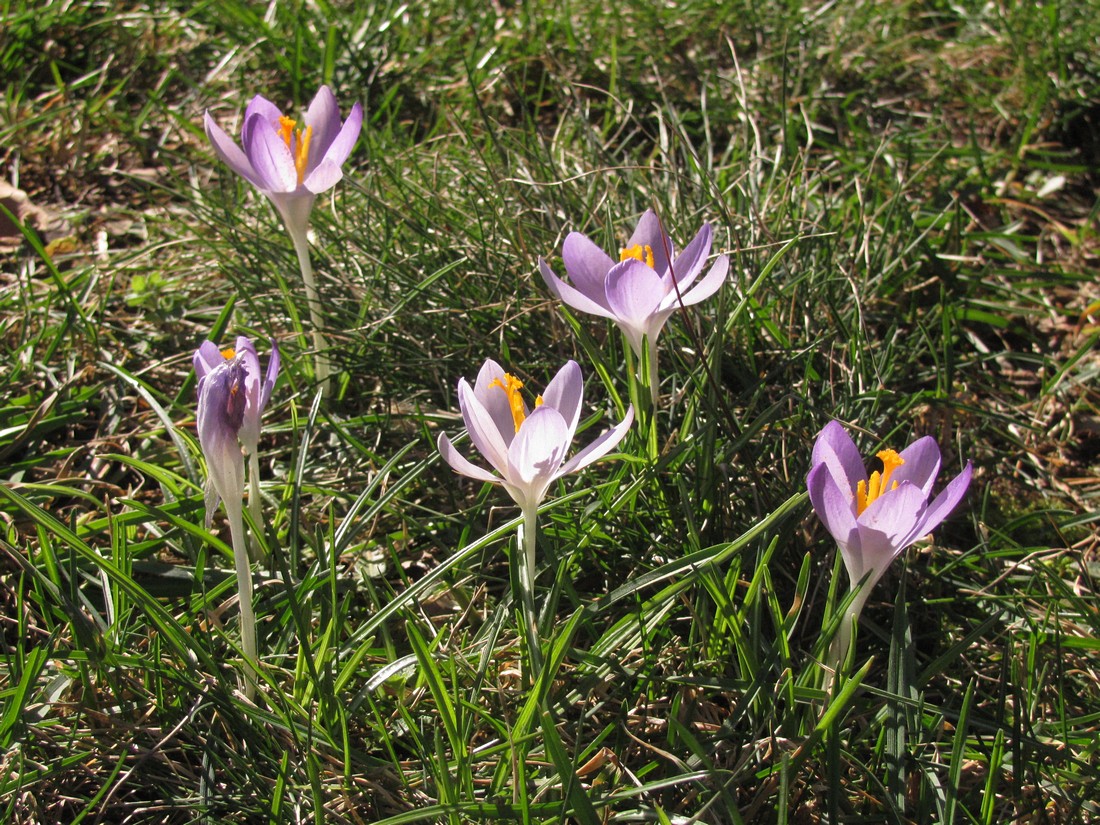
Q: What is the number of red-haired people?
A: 0